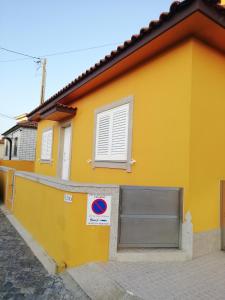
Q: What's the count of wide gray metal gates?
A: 1